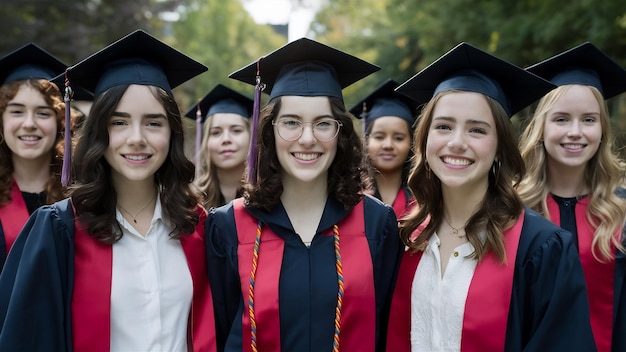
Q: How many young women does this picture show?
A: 7